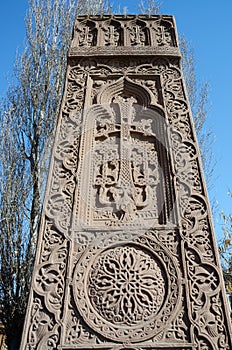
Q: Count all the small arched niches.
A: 4